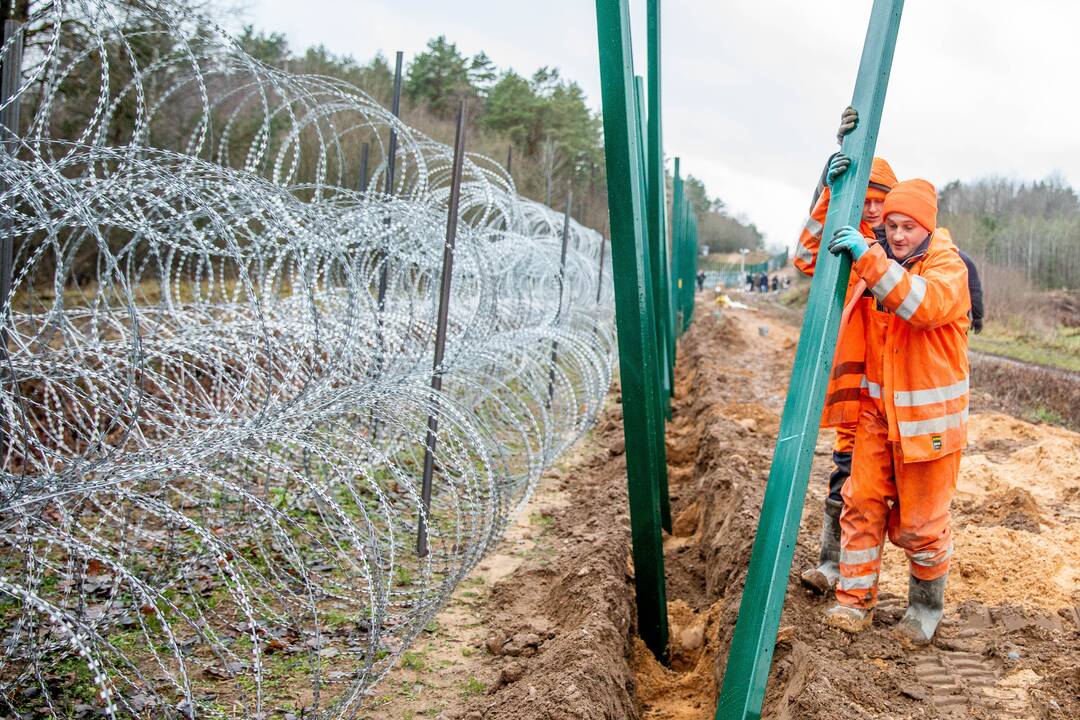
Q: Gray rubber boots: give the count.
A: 3